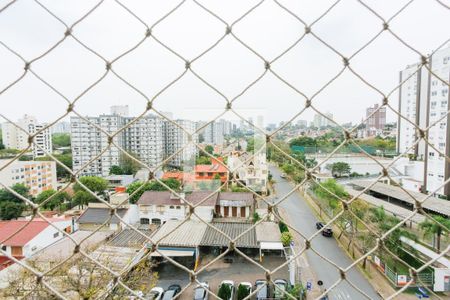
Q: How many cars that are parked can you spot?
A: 7